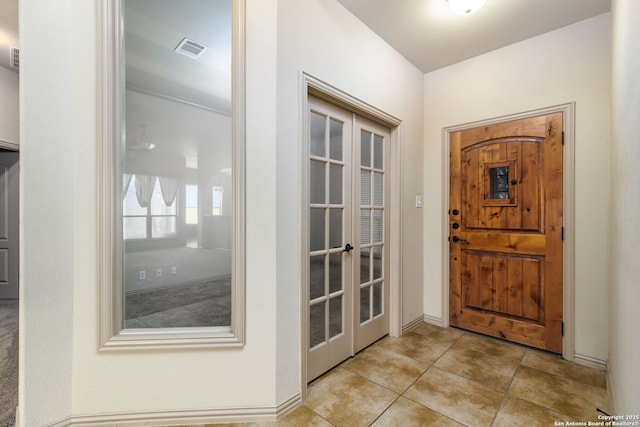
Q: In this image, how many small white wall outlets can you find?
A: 3